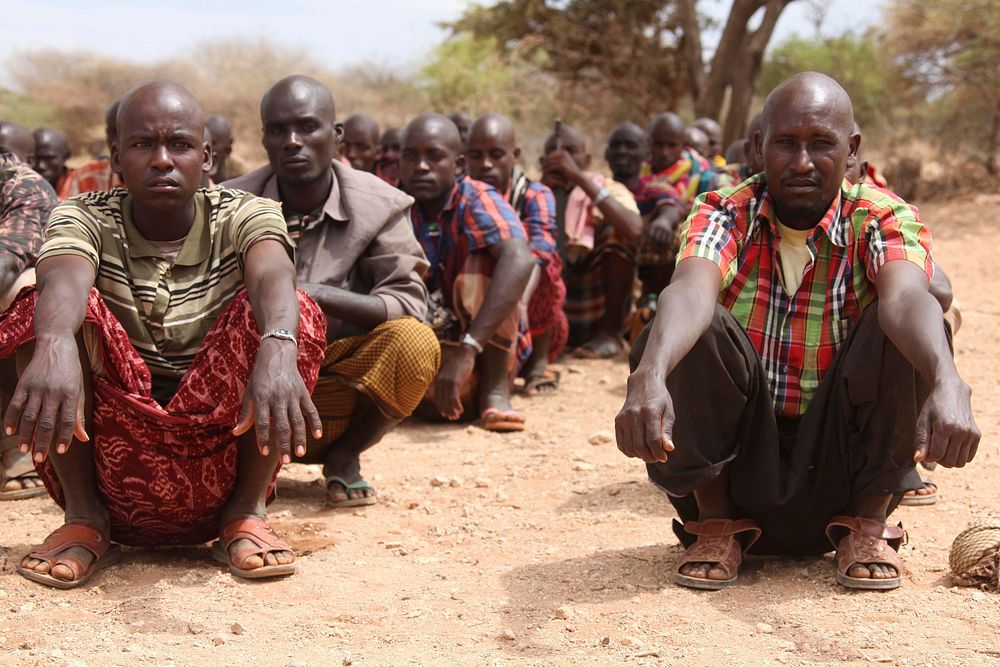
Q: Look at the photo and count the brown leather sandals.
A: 4